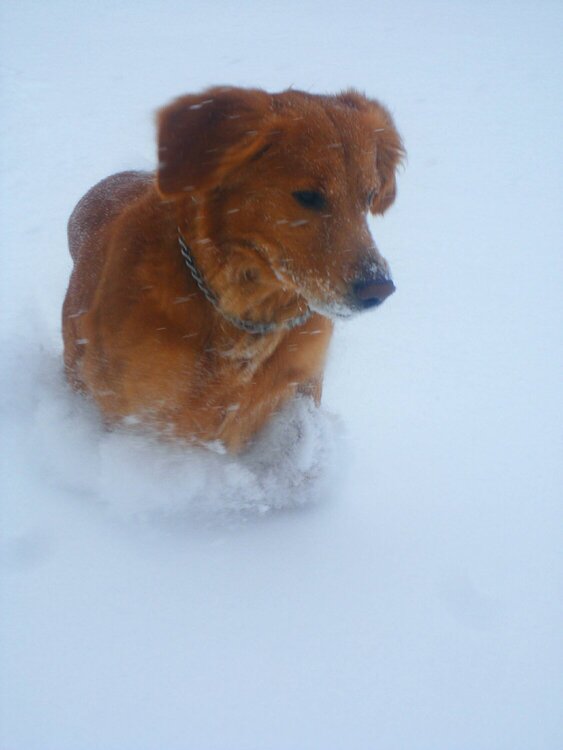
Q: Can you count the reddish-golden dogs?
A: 1